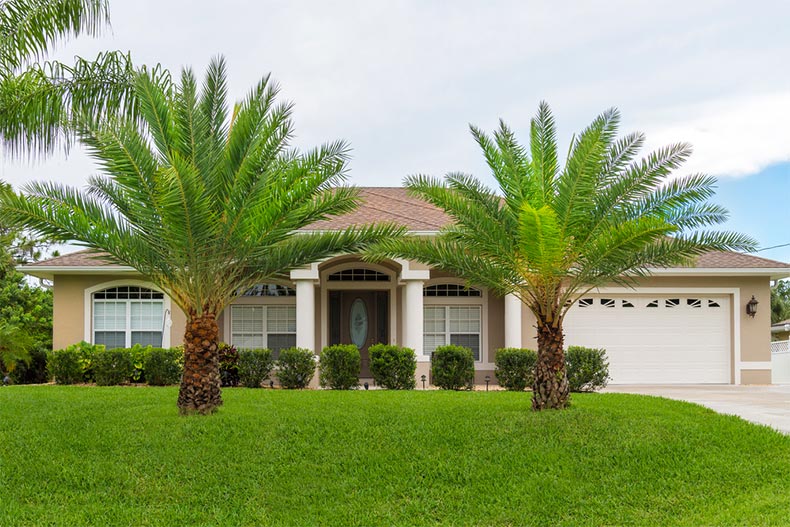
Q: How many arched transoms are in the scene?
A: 4